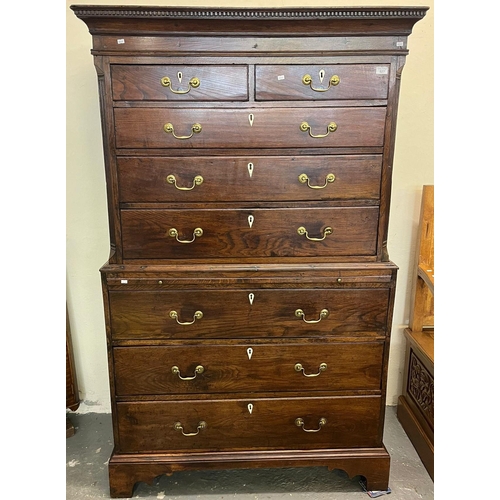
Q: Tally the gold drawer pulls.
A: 14